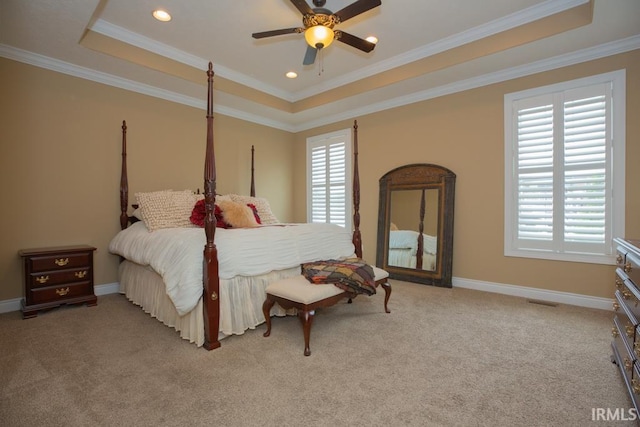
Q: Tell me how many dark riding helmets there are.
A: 0